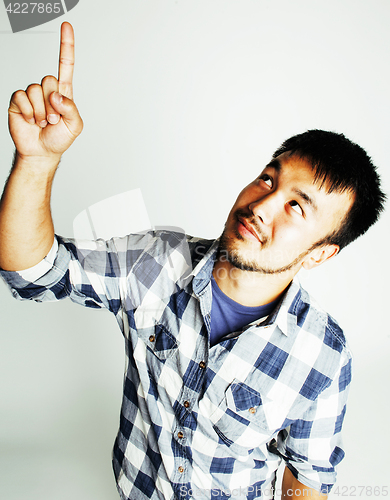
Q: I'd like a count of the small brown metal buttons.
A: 6